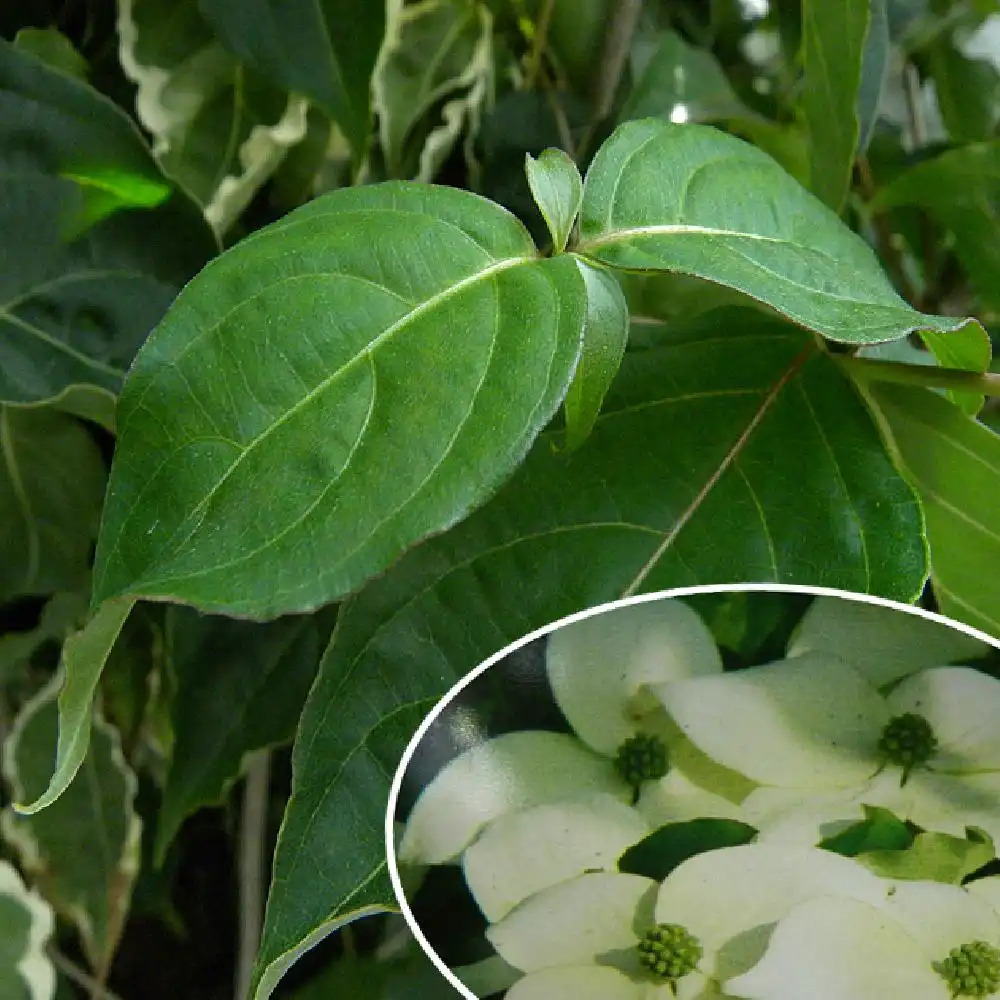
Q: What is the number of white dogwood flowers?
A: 4